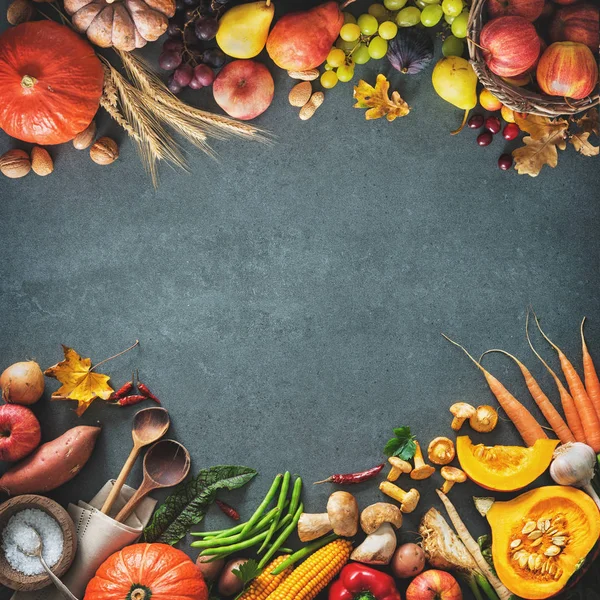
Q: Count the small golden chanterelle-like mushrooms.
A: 7